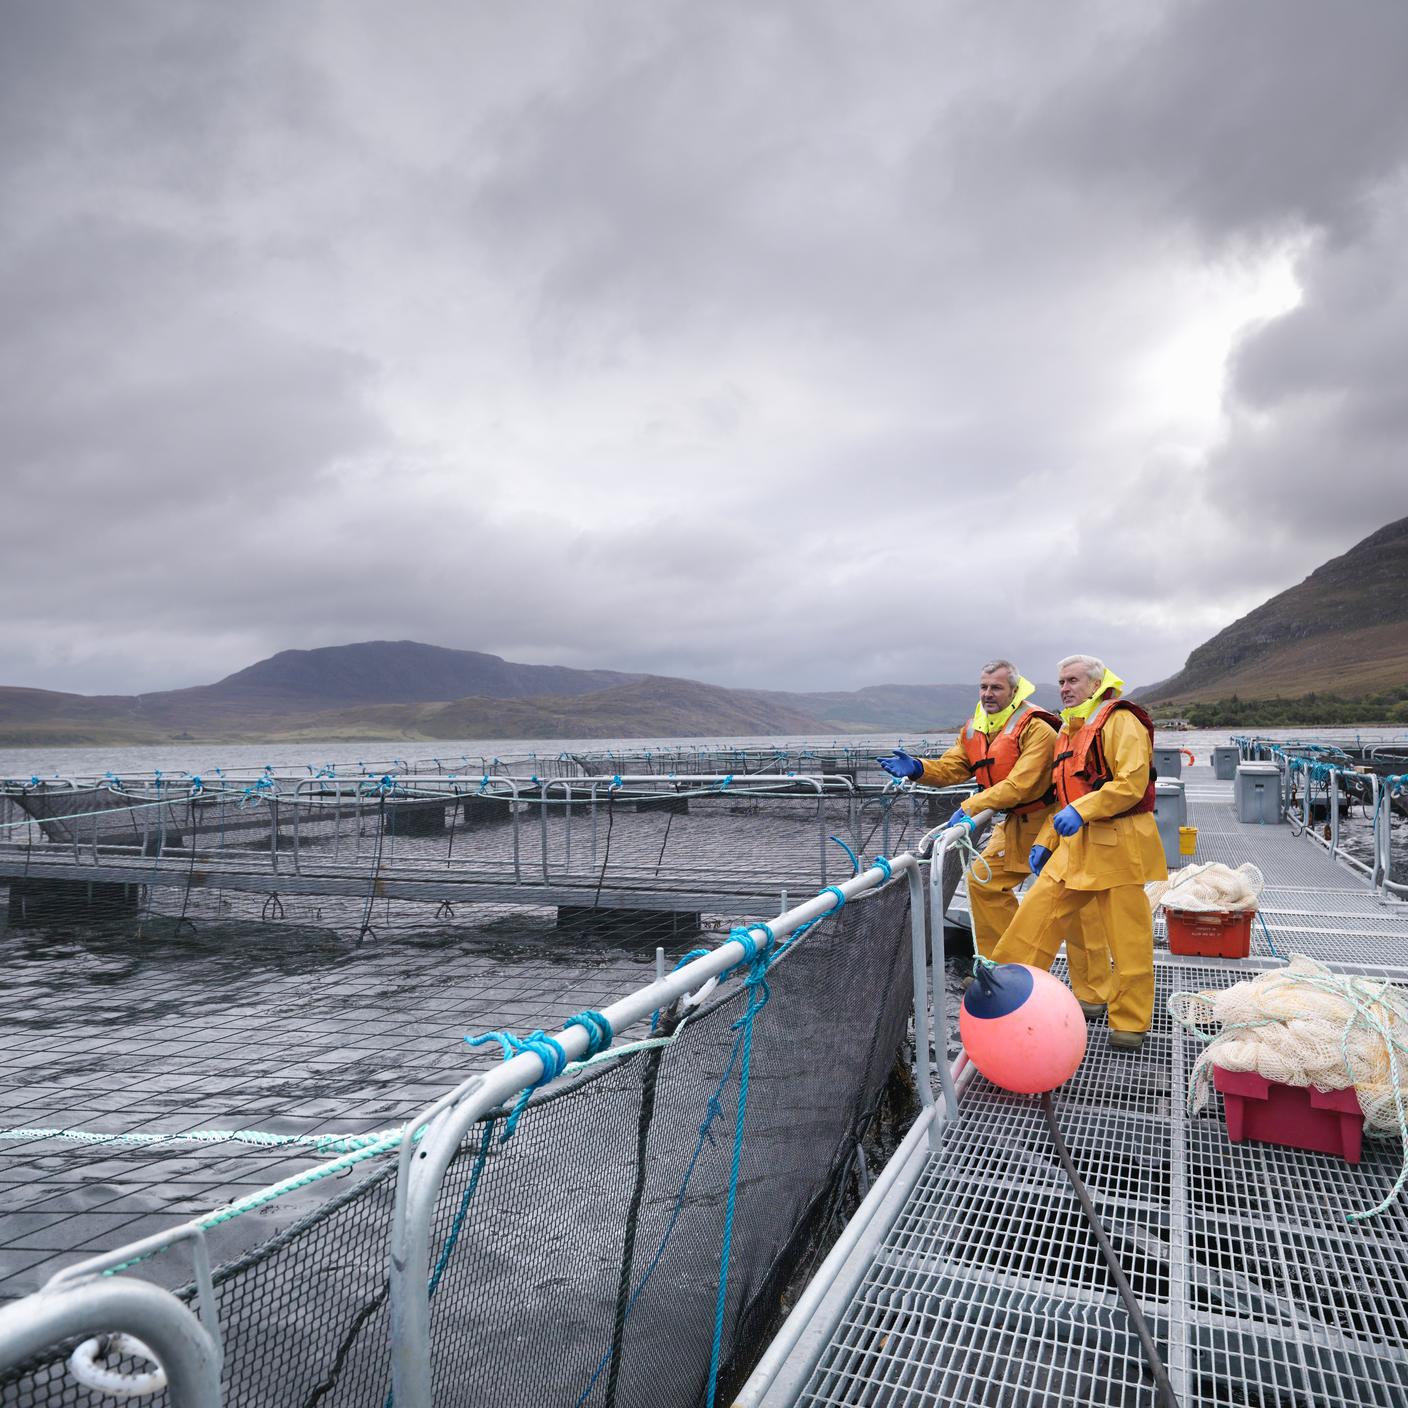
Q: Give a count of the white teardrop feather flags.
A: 0